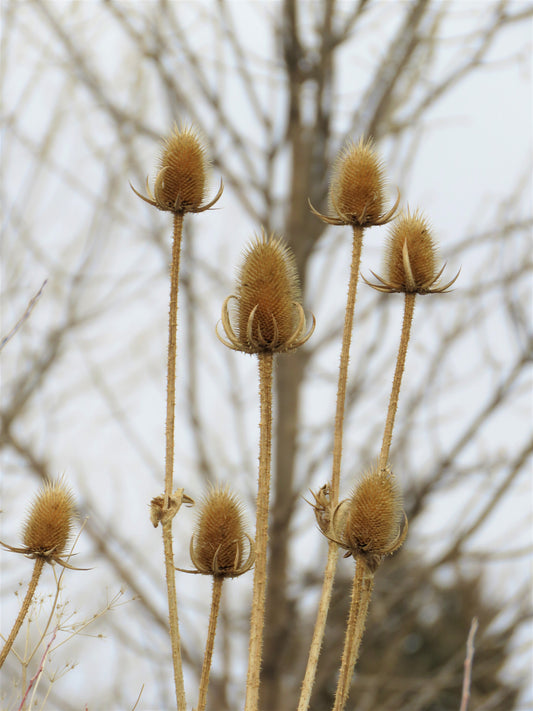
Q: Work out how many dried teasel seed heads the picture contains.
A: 7